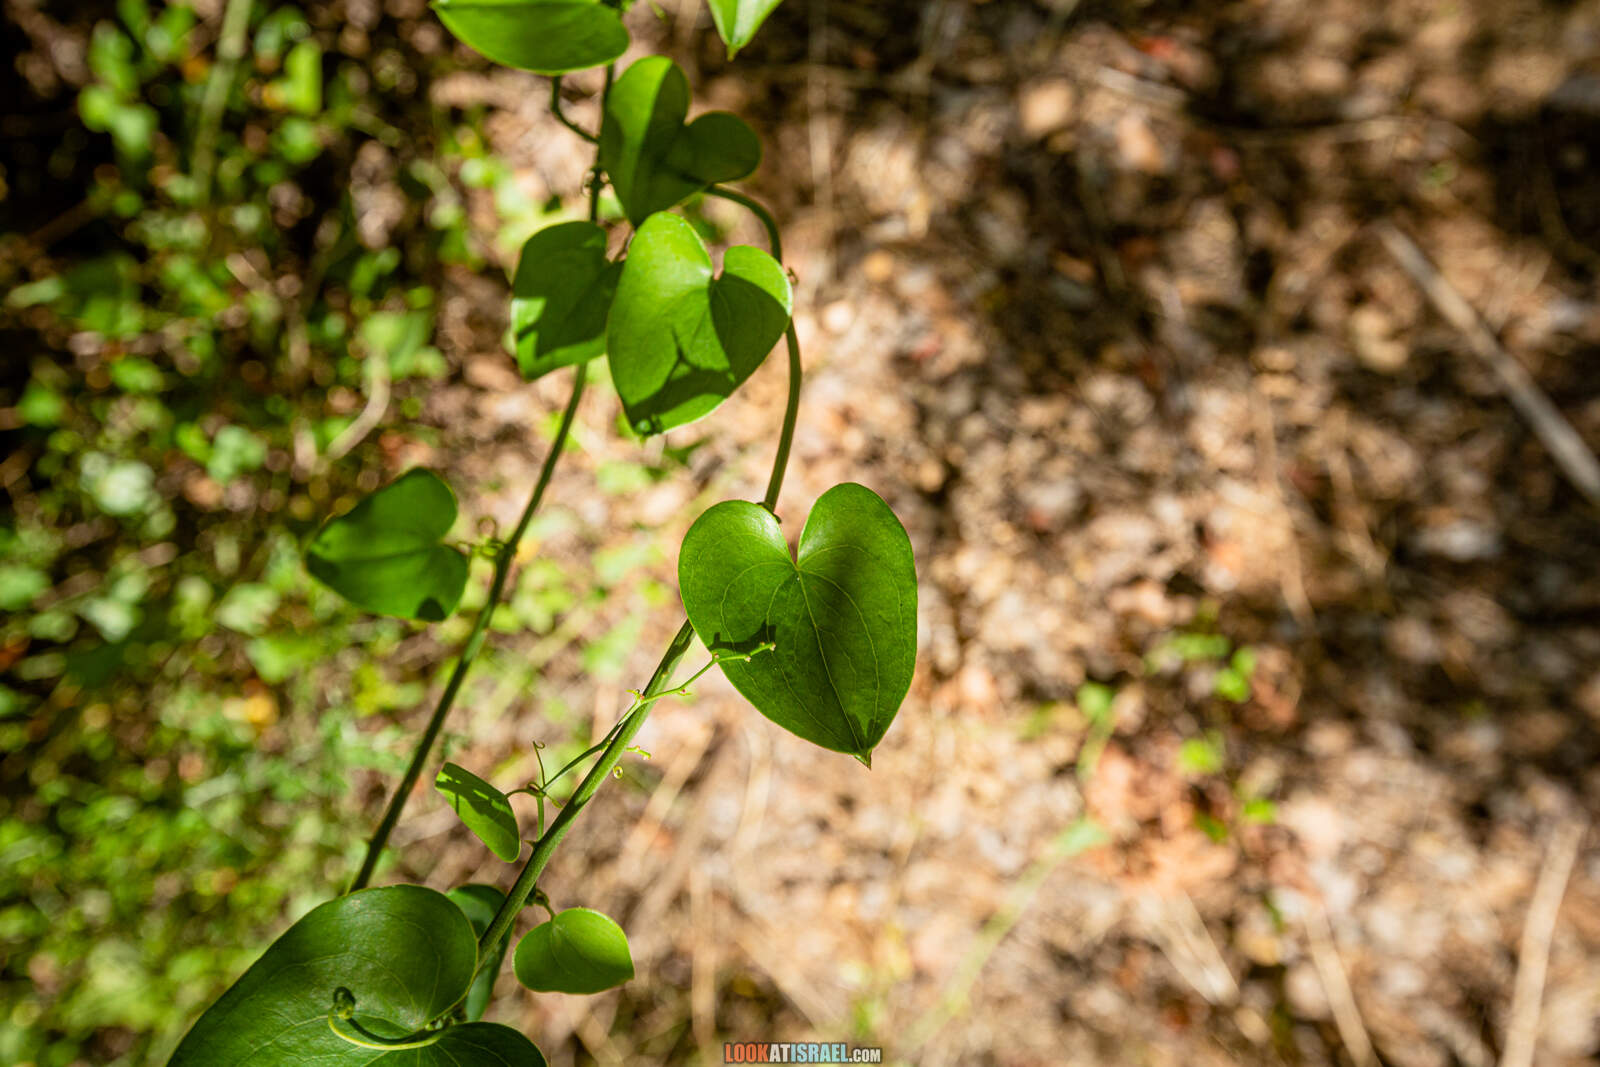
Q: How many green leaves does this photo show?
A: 11